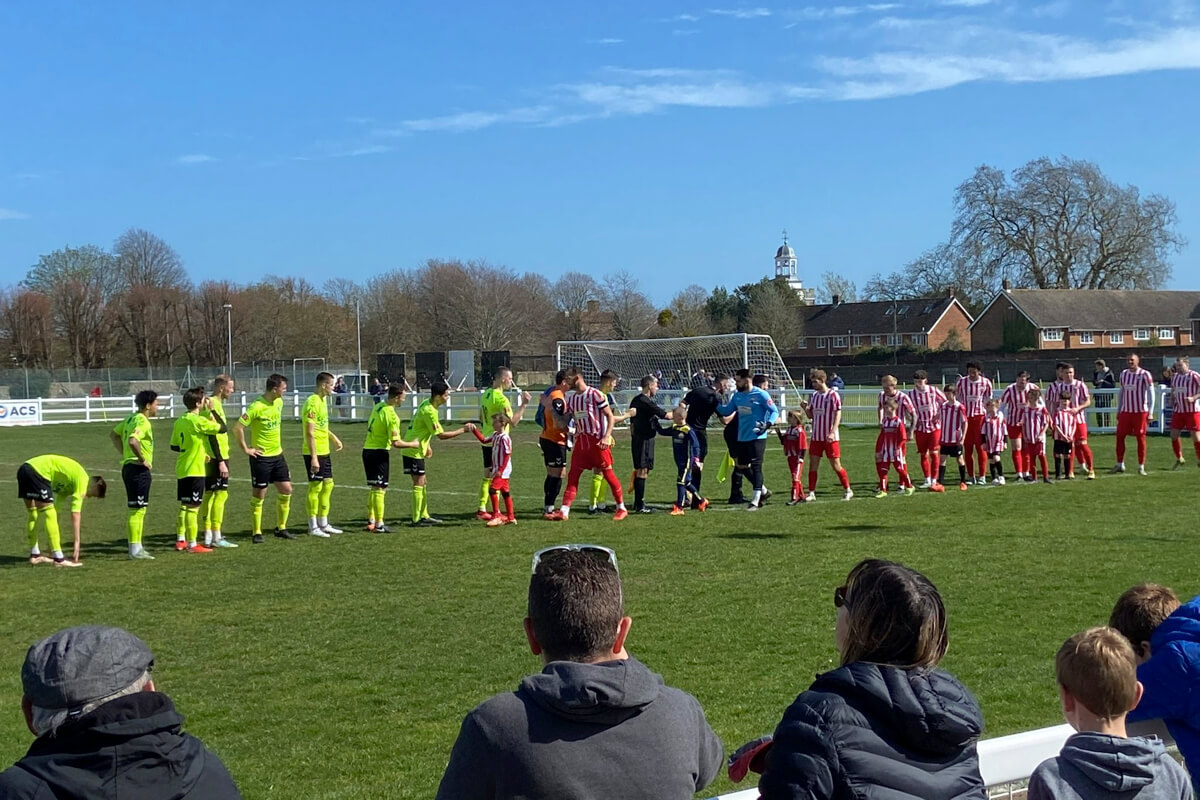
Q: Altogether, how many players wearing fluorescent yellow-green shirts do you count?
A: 10